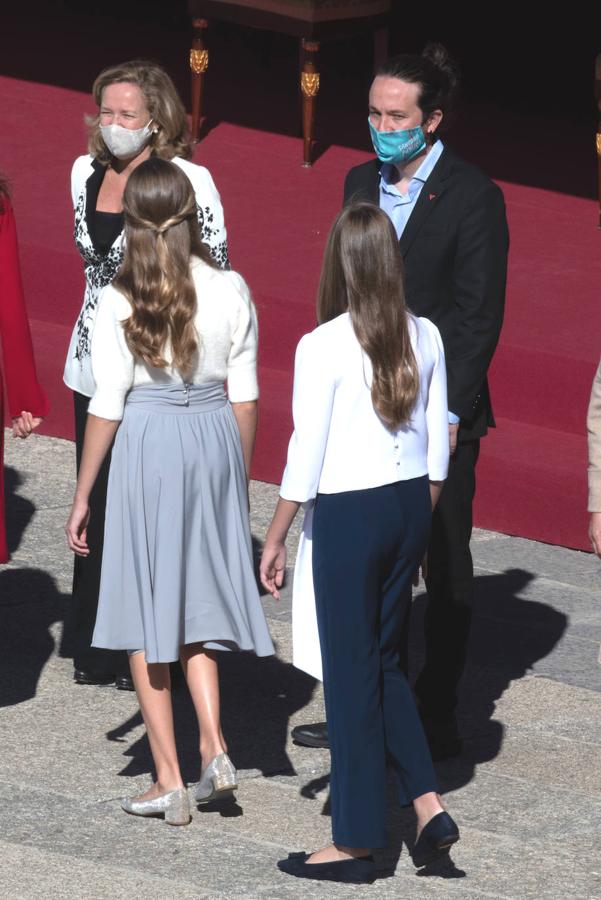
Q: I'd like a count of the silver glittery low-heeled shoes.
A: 2